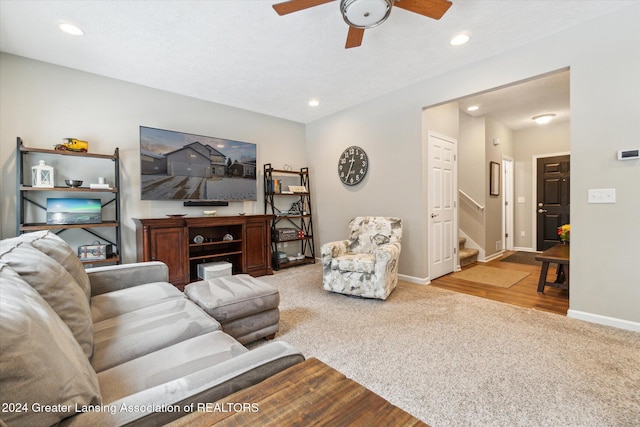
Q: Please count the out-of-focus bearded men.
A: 0